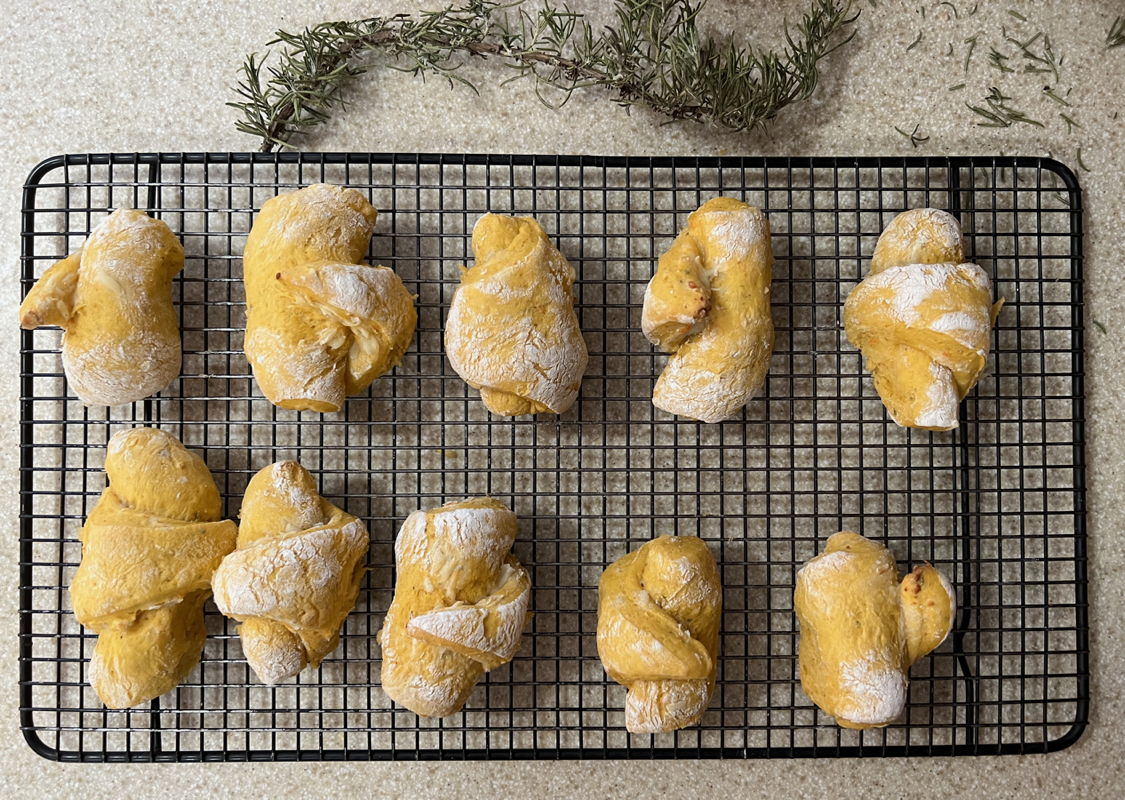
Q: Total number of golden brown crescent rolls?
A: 10